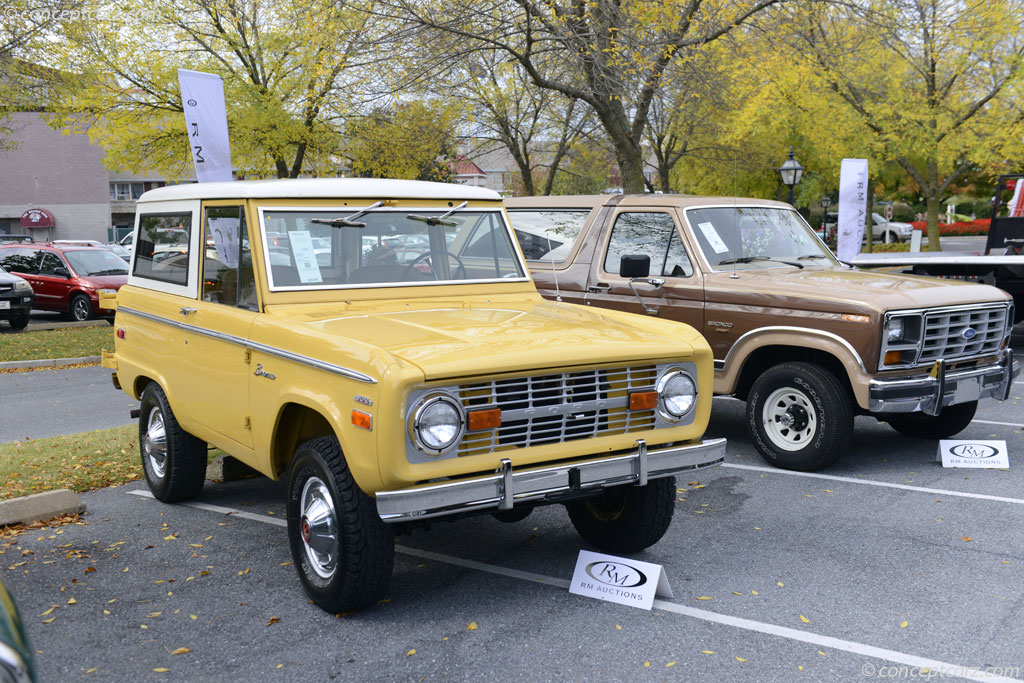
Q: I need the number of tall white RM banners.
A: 2